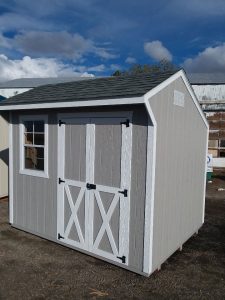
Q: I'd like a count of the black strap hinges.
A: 6